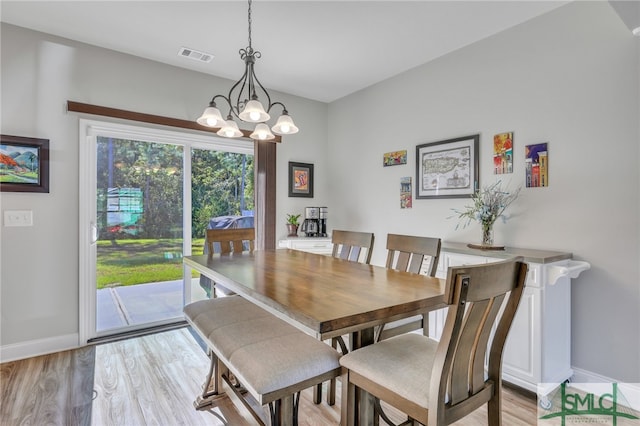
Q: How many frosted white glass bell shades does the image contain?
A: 5